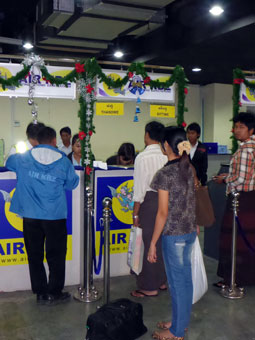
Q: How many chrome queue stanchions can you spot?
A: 3